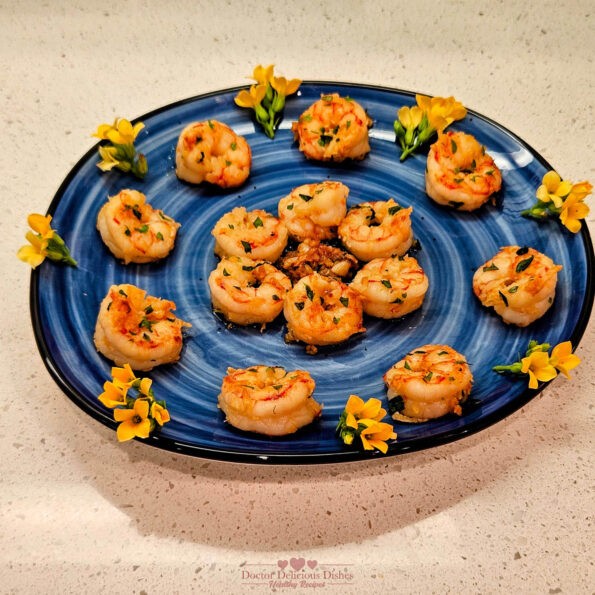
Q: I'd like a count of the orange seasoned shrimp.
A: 14